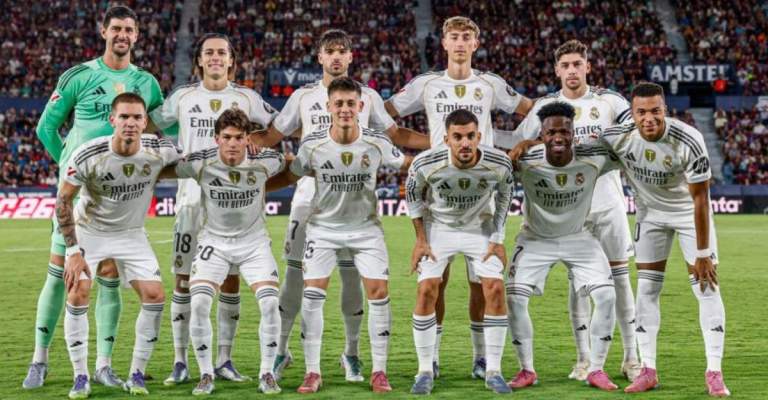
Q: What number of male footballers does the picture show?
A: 11